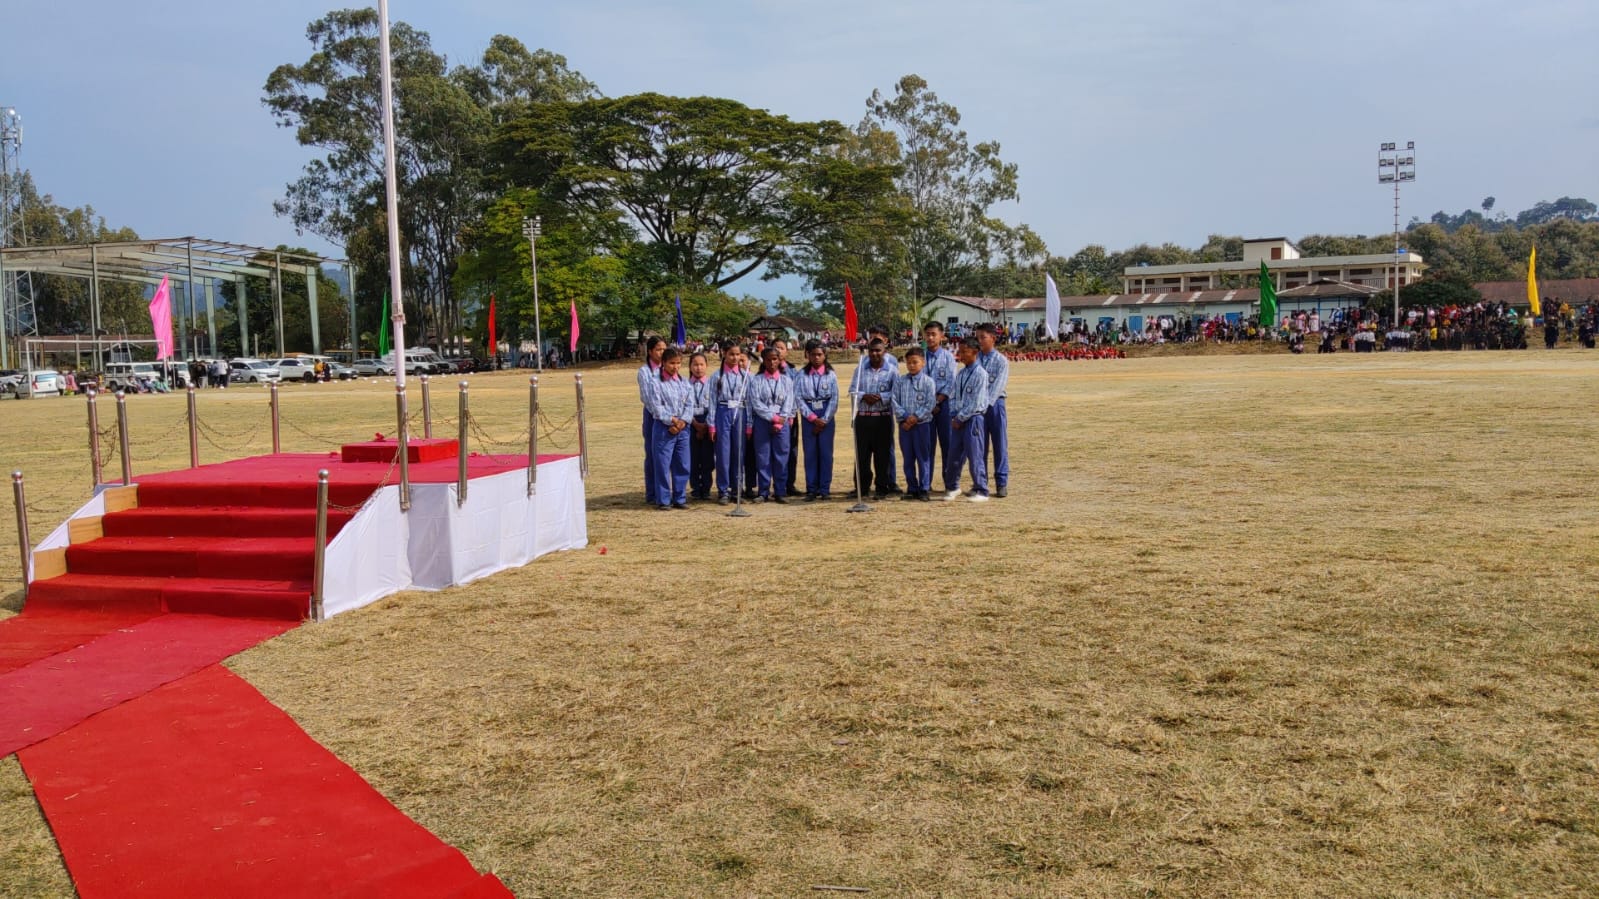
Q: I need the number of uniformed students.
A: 14